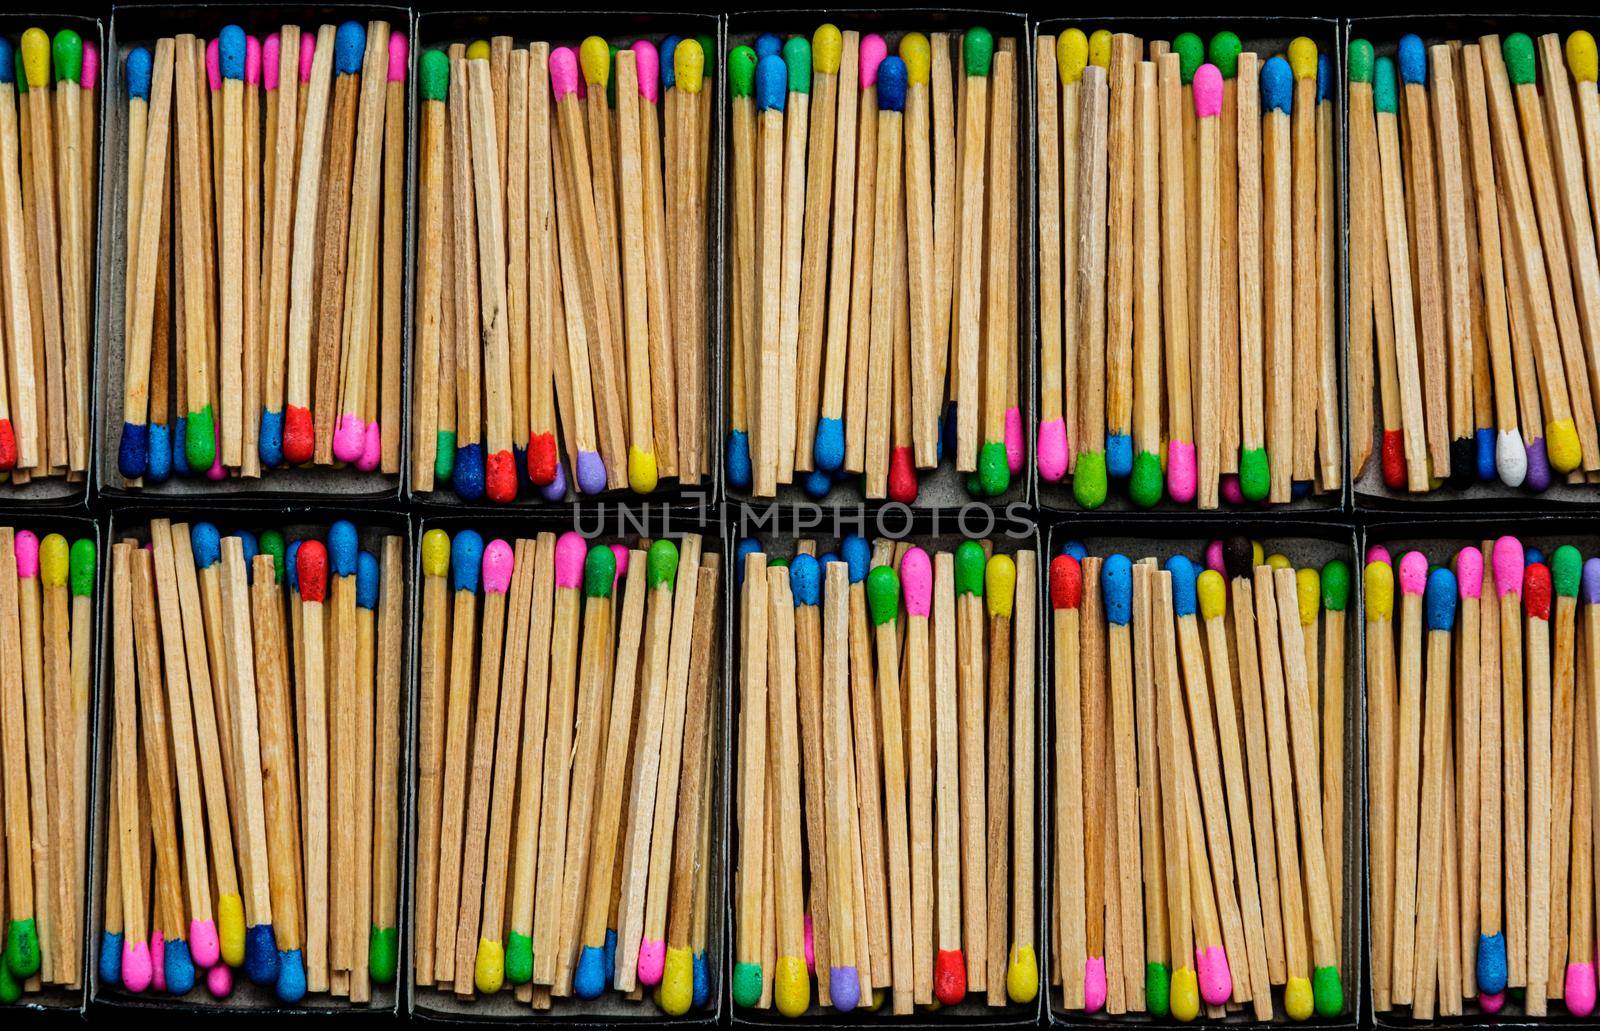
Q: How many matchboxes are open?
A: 12